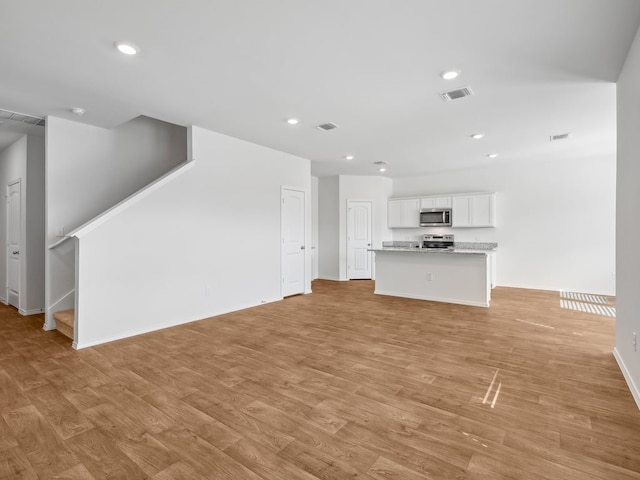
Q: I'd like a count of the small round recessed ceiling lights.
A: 7